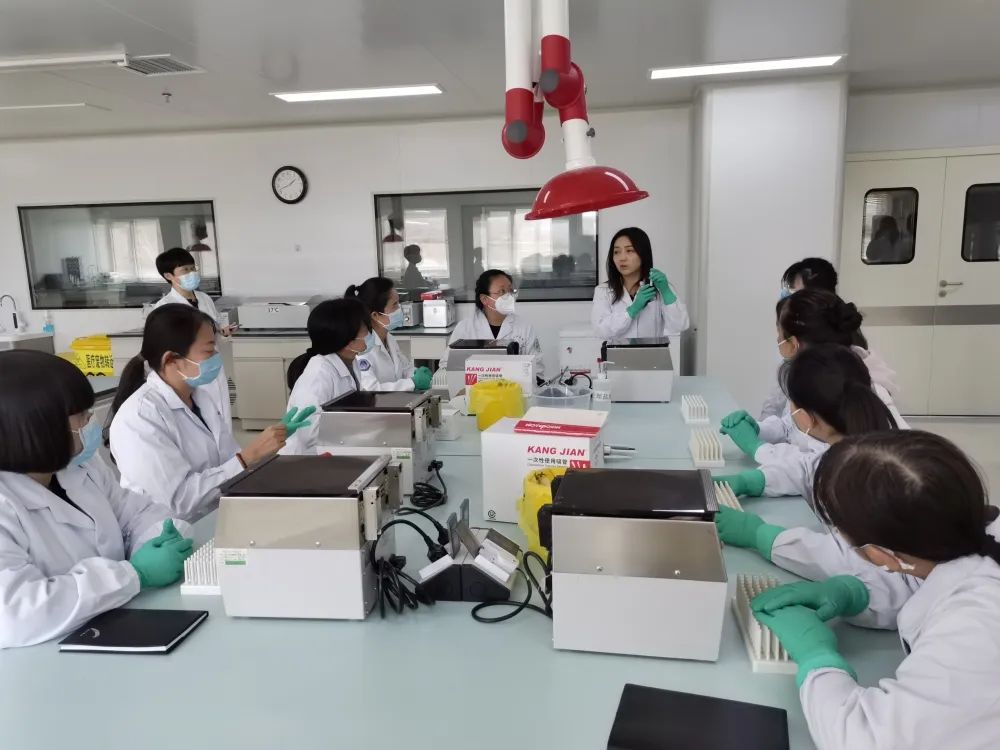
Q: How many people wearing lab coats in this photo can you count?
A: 11